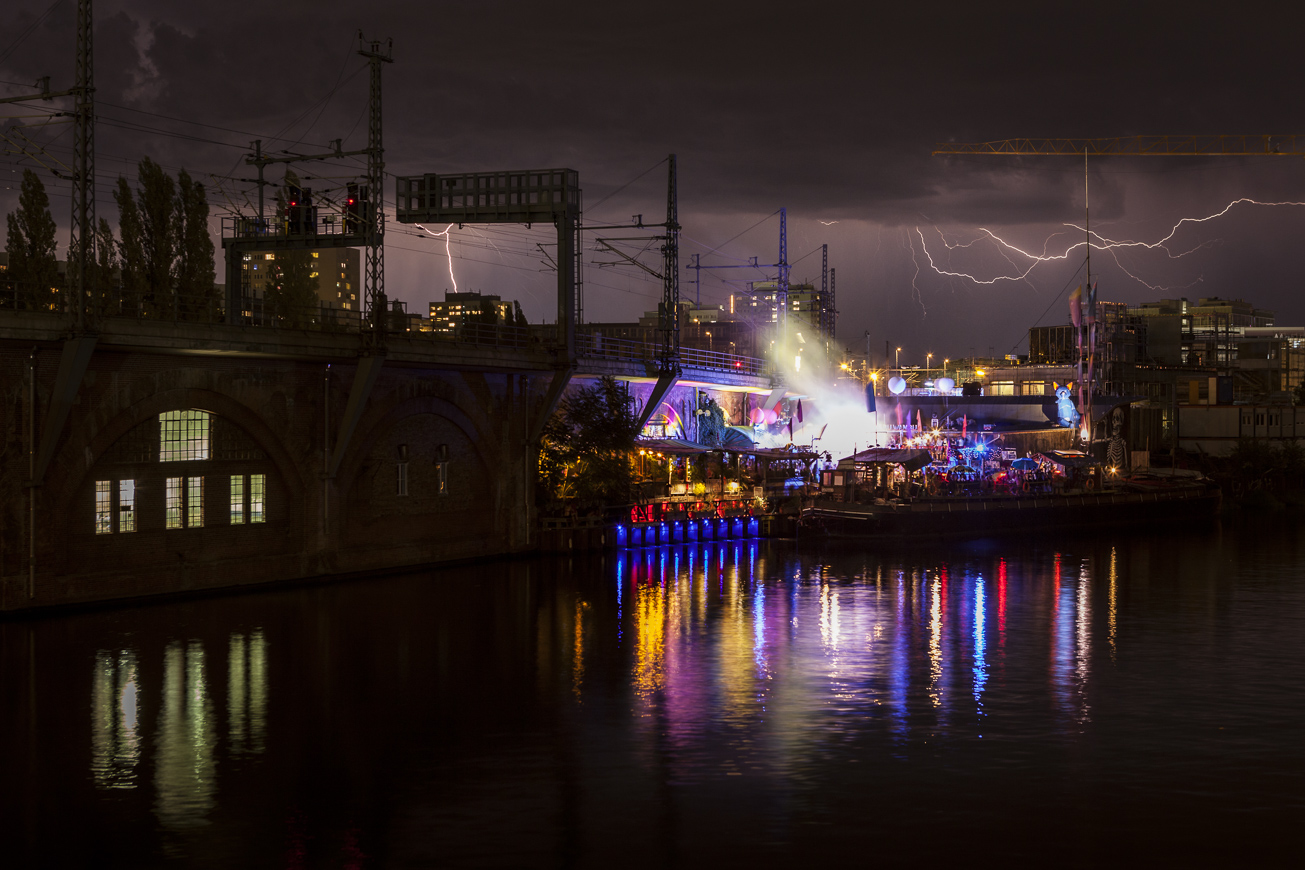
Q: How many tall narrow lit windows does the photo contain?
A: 6